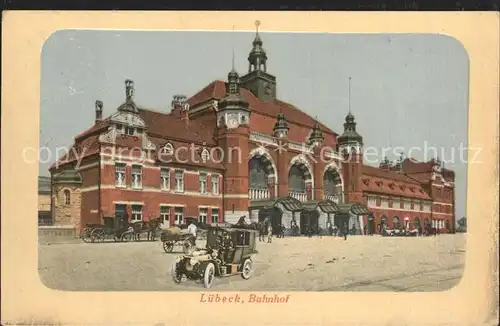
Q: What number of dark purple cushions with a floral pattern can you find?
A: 0